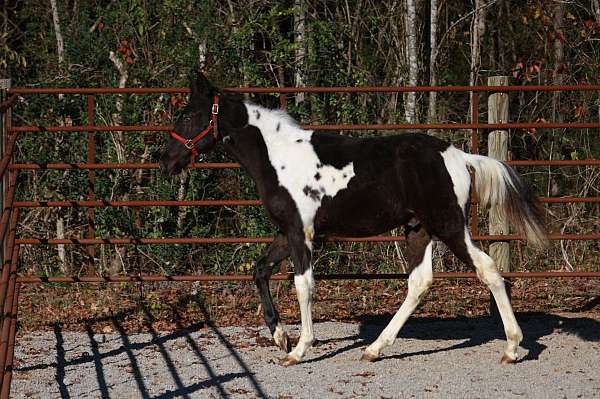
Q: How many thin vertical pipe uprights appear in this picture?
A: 3